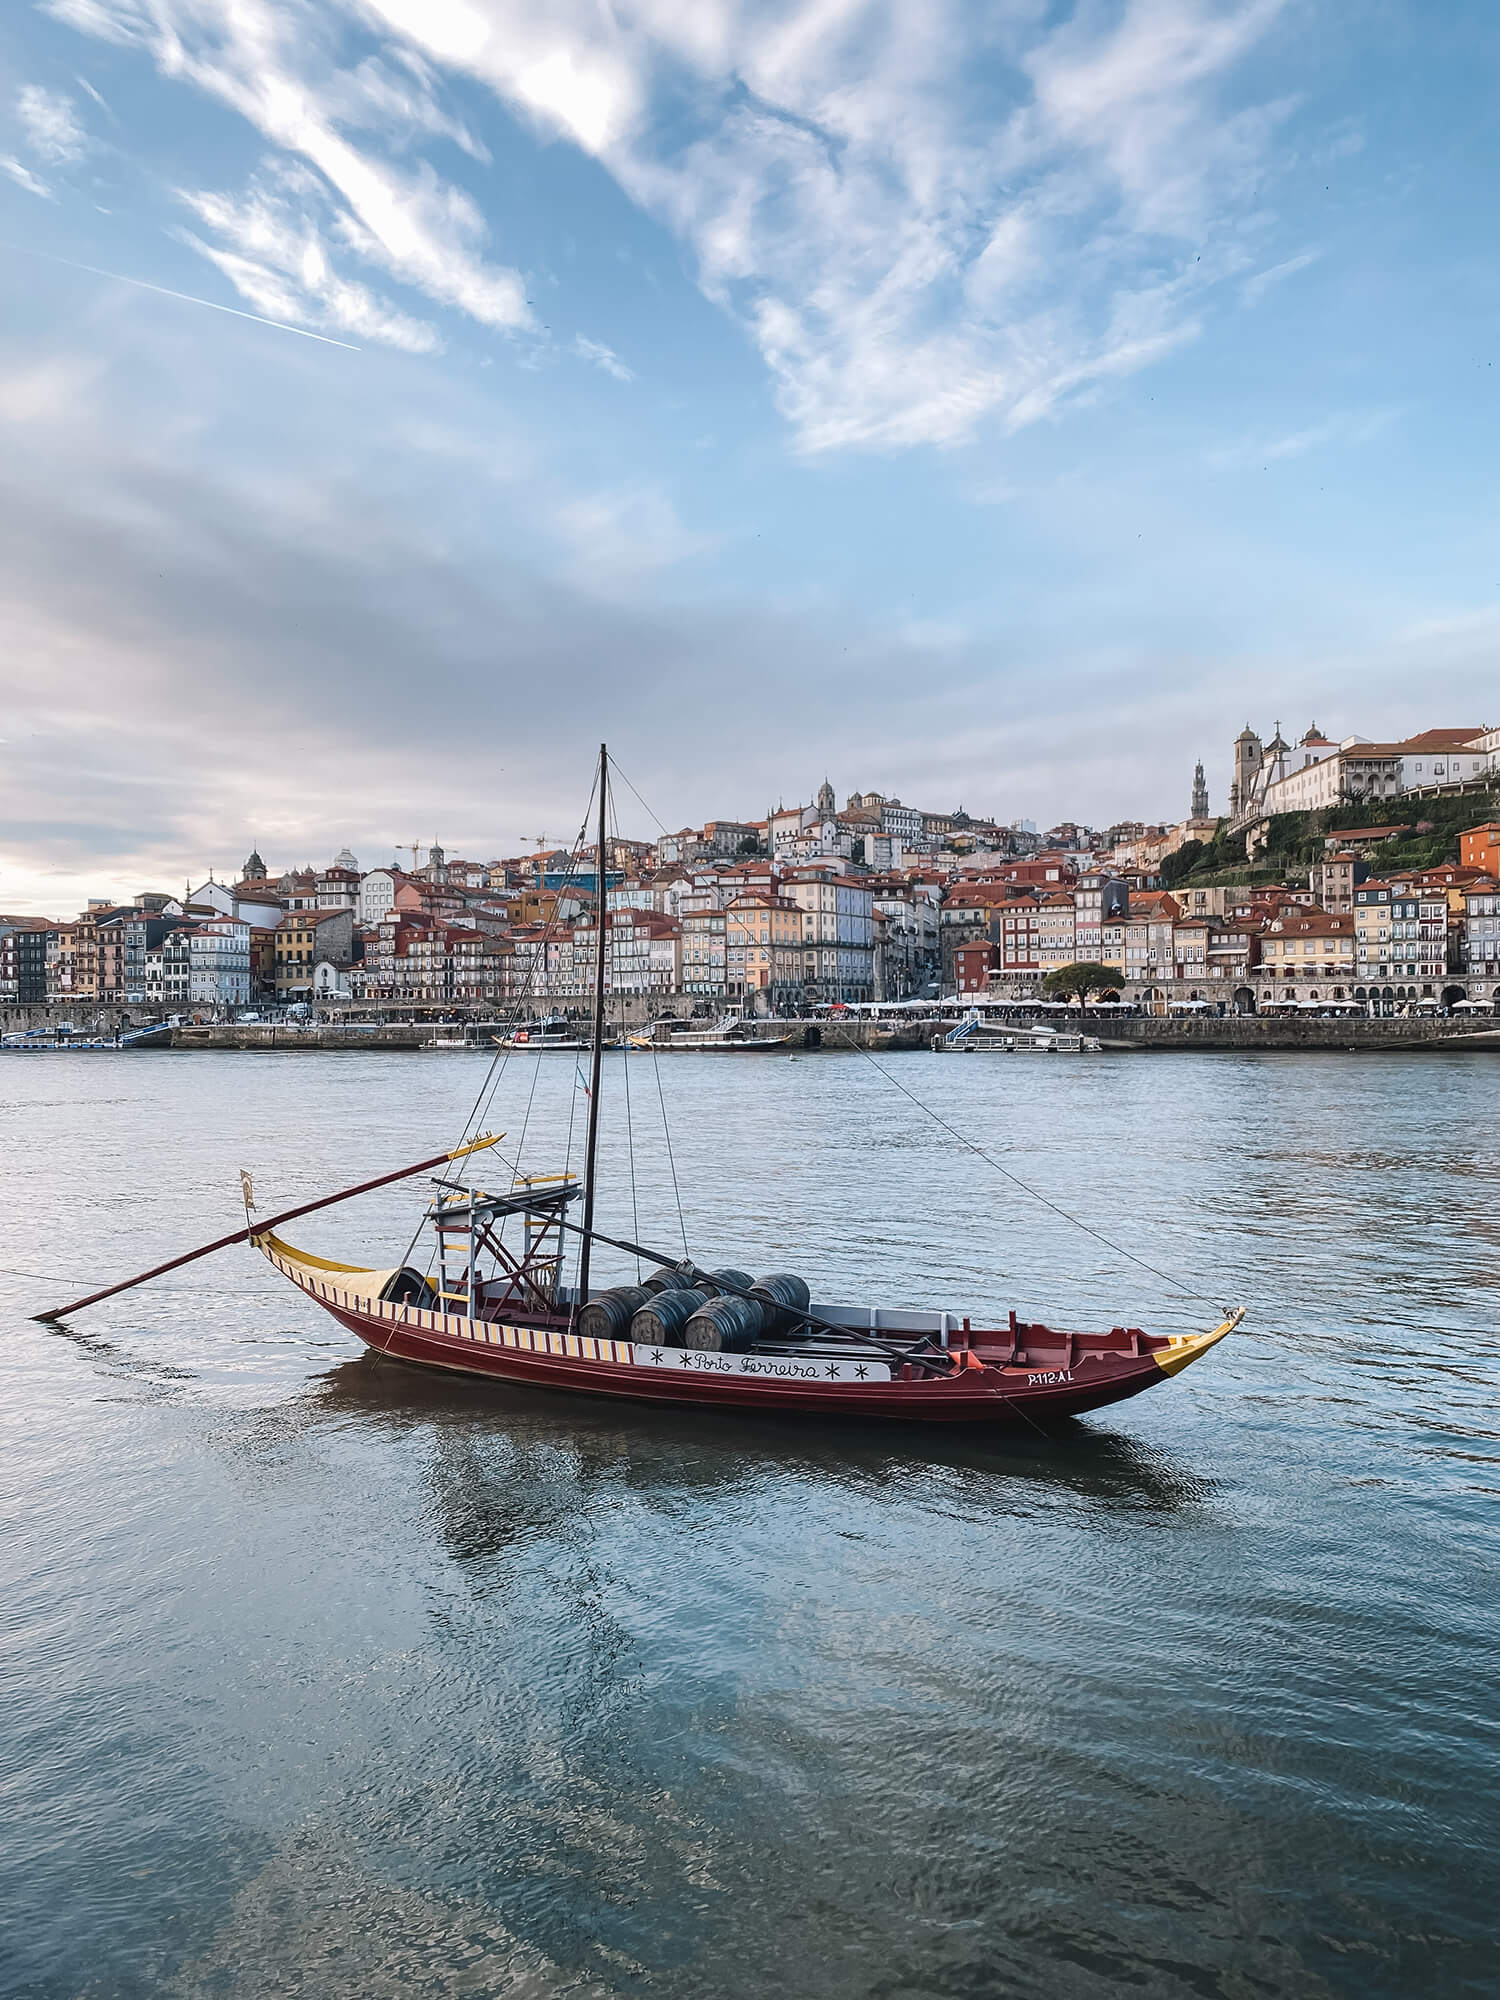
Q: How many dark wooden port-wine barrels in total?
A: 6